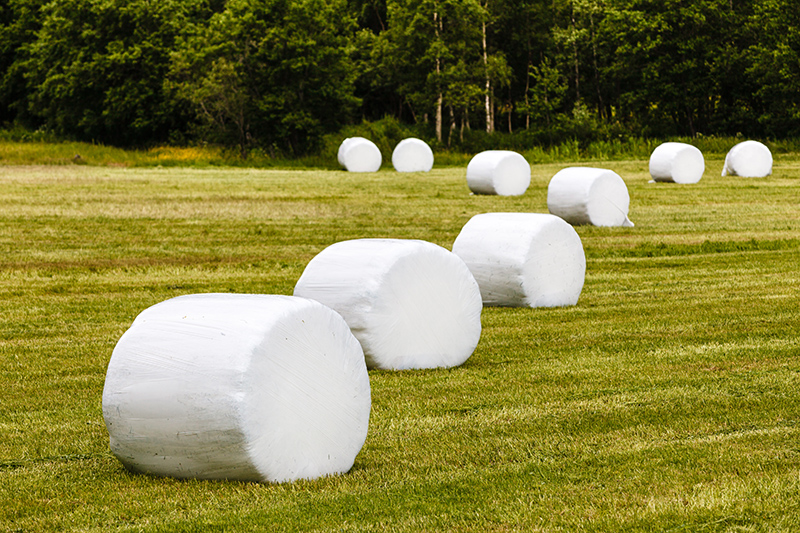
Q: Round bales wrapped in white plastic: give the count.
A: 9